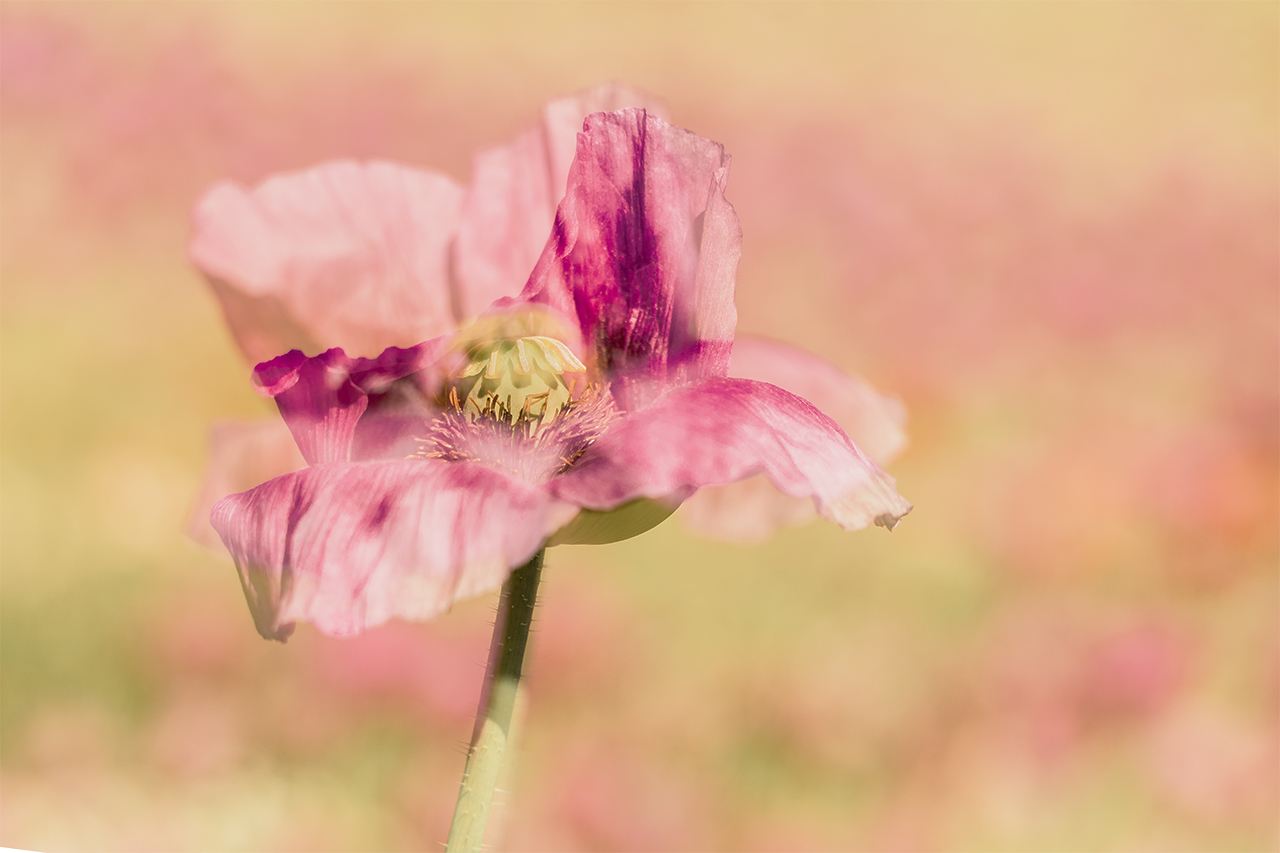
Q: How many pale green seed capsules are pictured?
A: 1